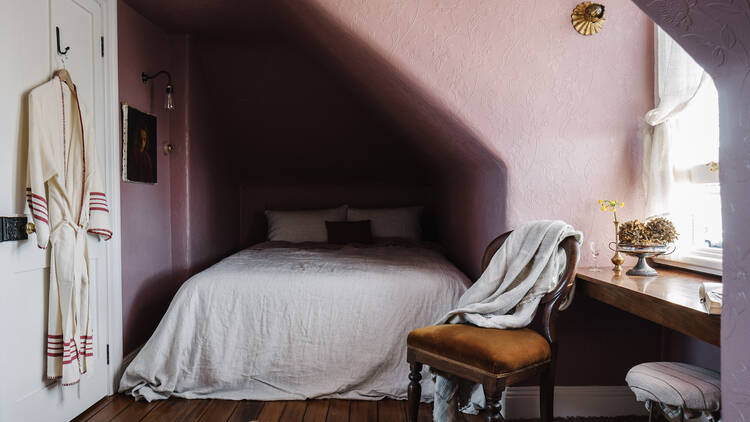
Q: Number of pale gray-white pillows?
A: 2